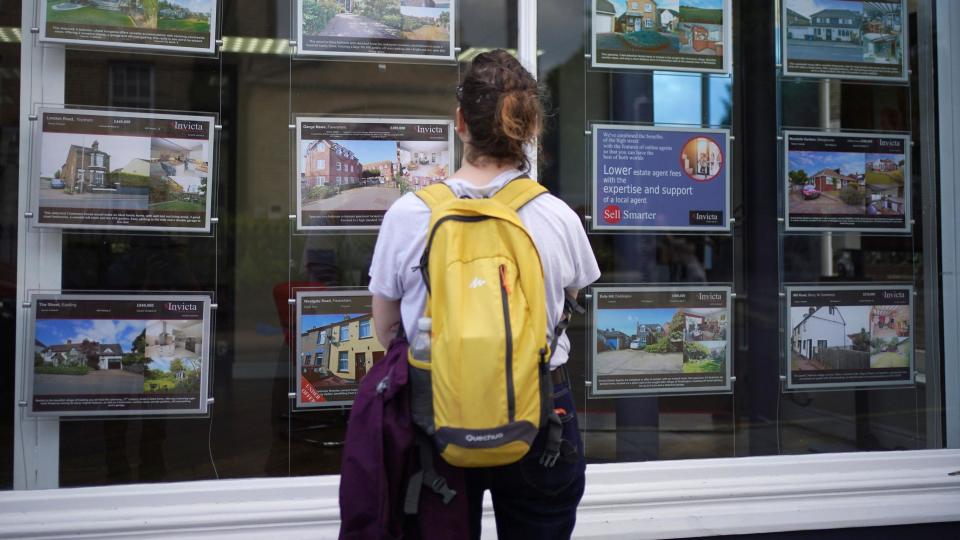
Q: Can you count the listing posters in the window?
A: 11